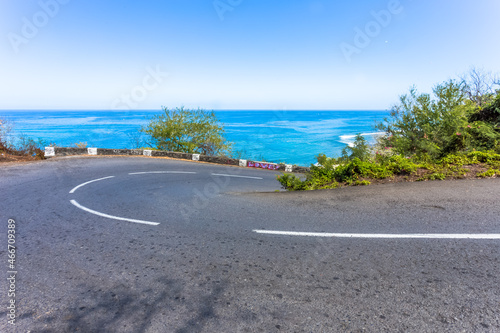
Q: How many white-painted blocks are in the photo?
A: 6